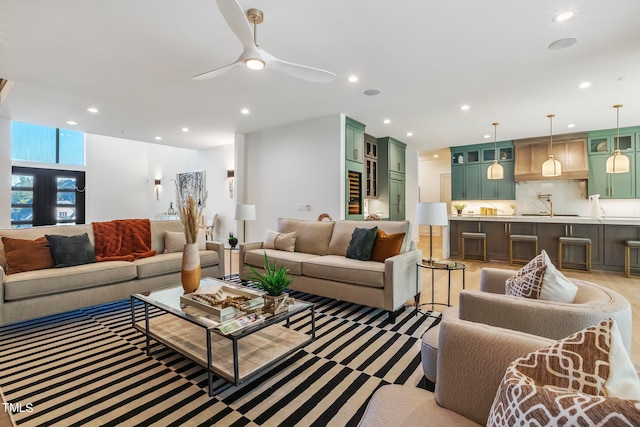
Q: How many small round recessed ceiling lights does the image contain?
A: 14